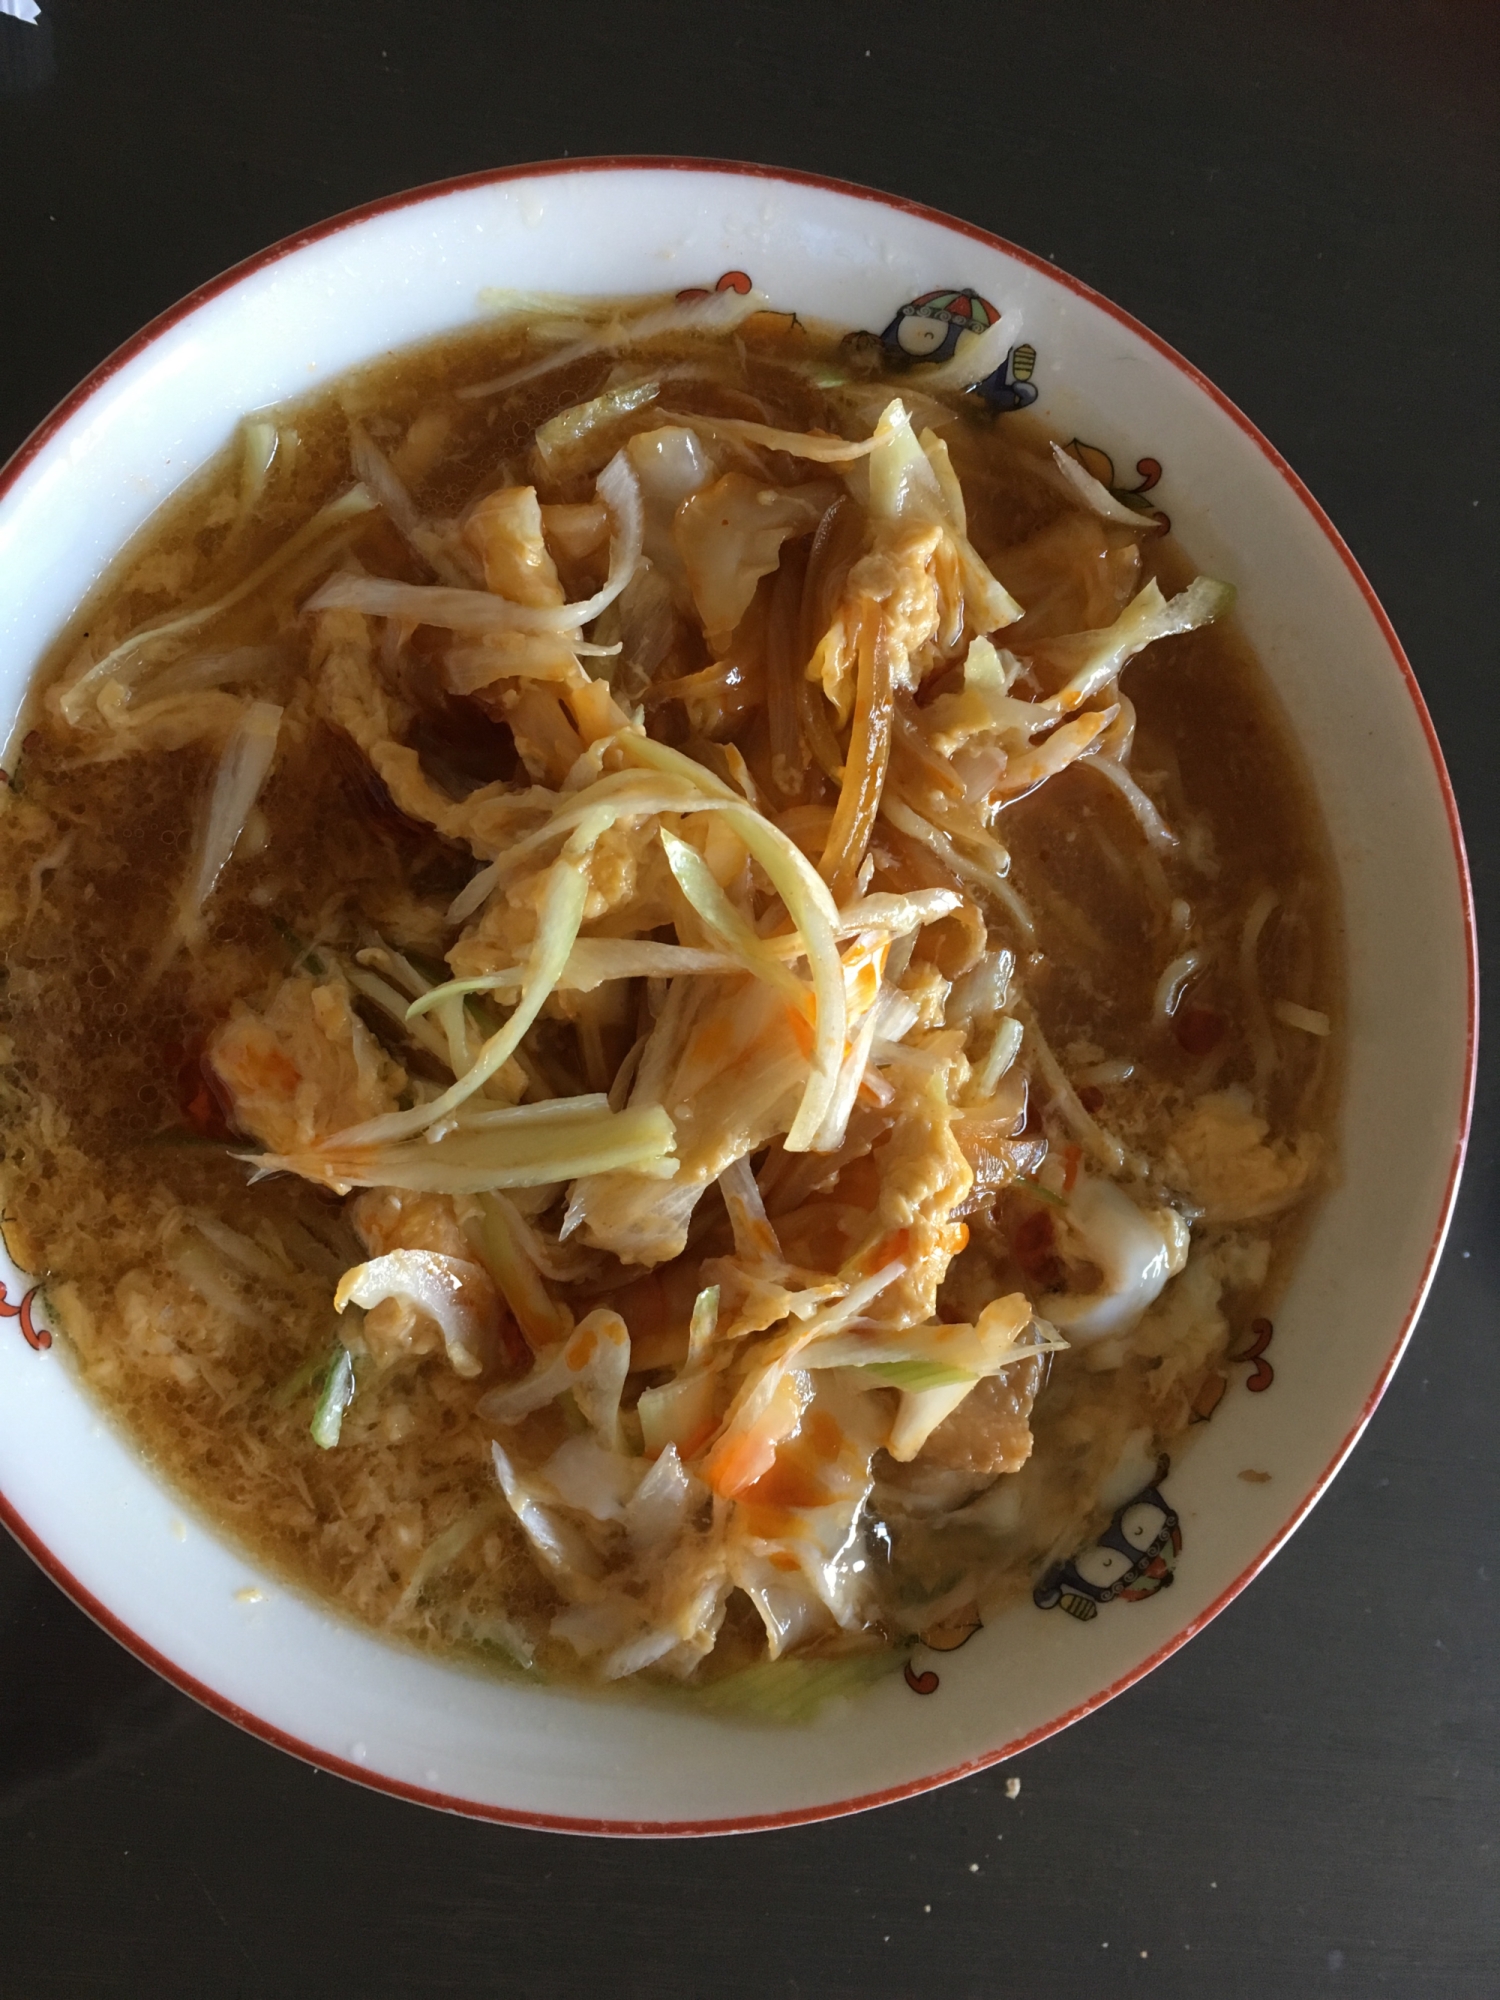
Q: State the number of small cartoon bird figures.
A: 2